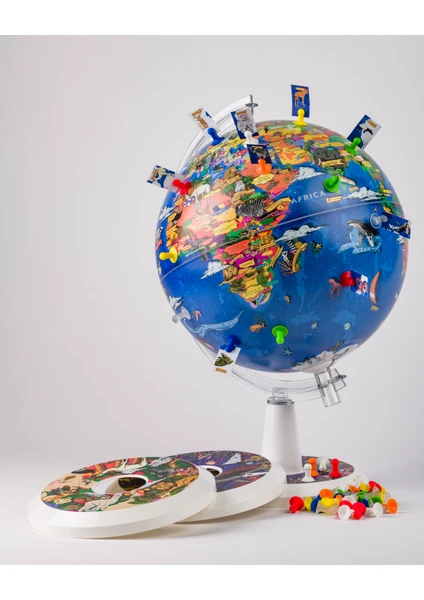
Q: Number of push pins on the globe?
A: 13